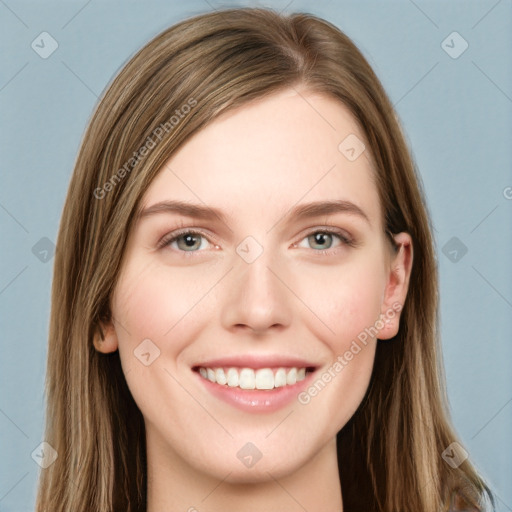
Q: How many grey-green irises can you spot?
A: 2